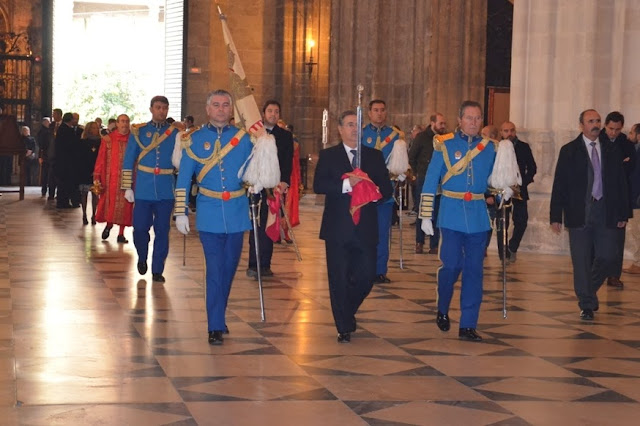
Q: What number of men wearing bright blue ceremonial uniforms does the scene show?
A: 4